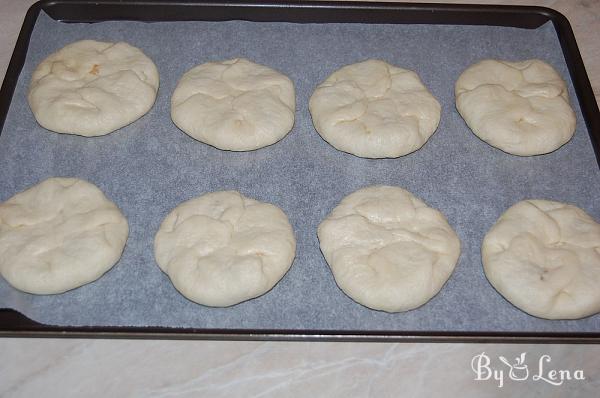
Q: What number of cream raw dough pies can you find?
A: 8